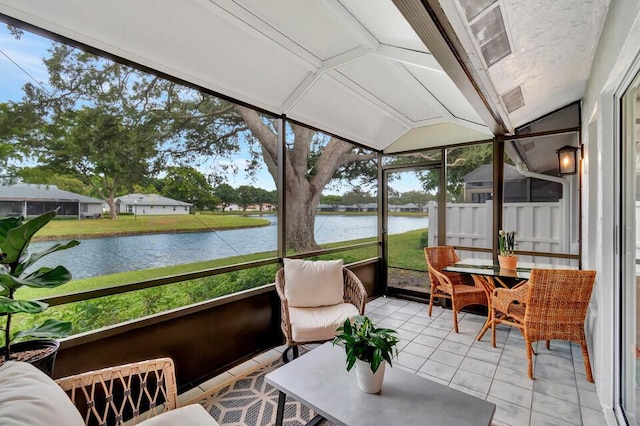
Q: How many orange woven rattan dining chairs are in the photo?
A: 2